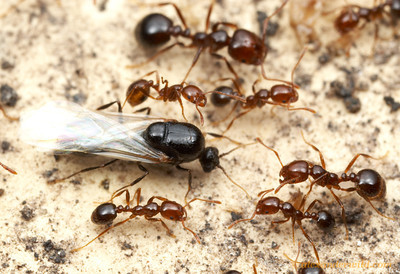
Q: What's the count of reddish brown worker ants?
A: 7